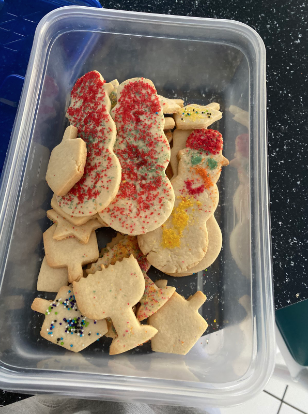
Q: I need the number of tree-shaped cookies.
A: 0